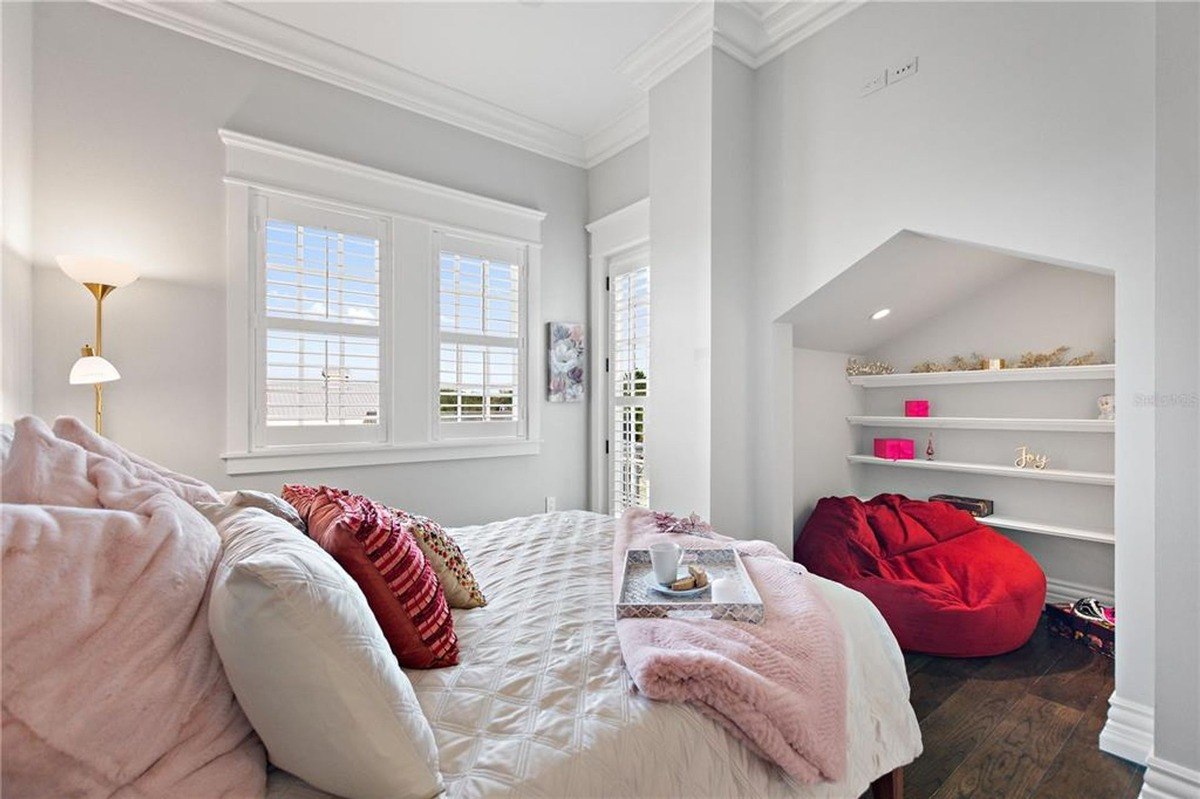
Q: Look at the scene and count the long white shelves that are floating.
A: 4